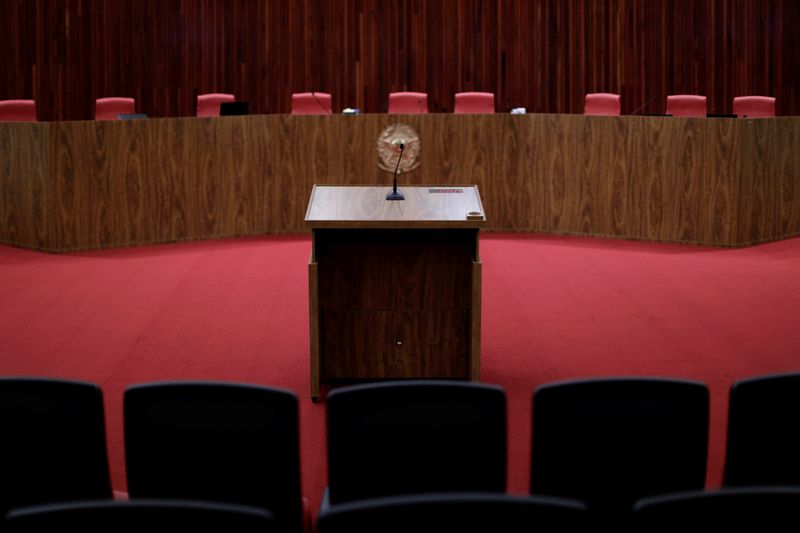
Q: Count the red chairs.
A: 9